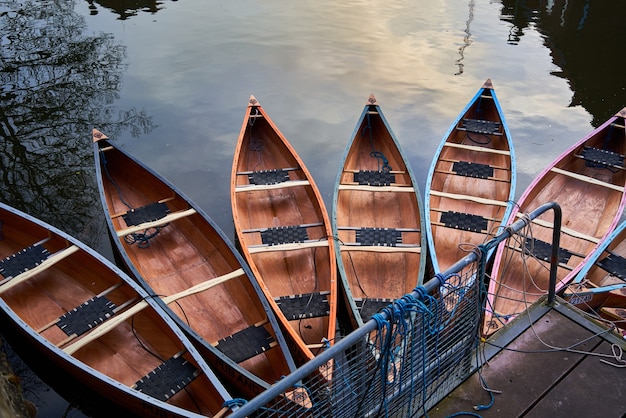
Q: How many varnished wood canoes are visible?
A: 7